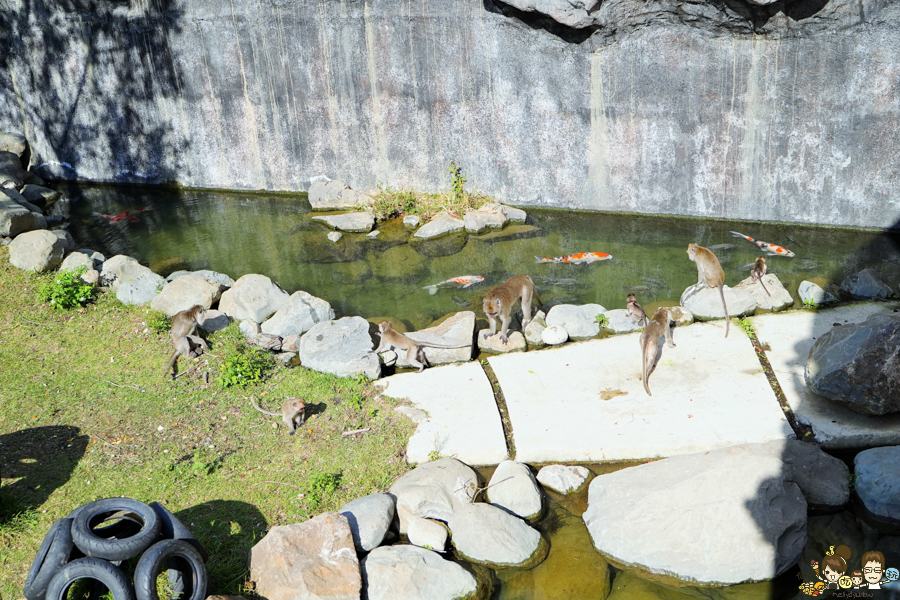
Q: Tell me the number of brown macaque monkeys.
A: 8